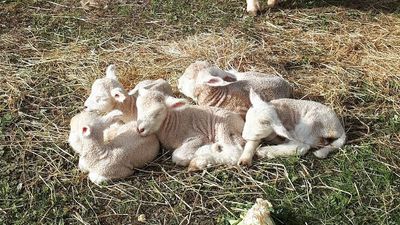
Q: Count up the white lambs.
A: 5